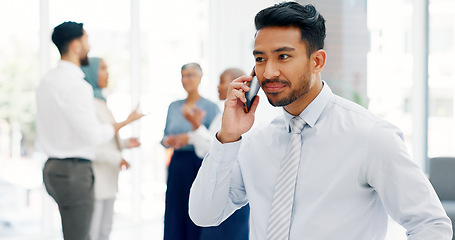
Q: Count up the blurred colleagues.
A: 4